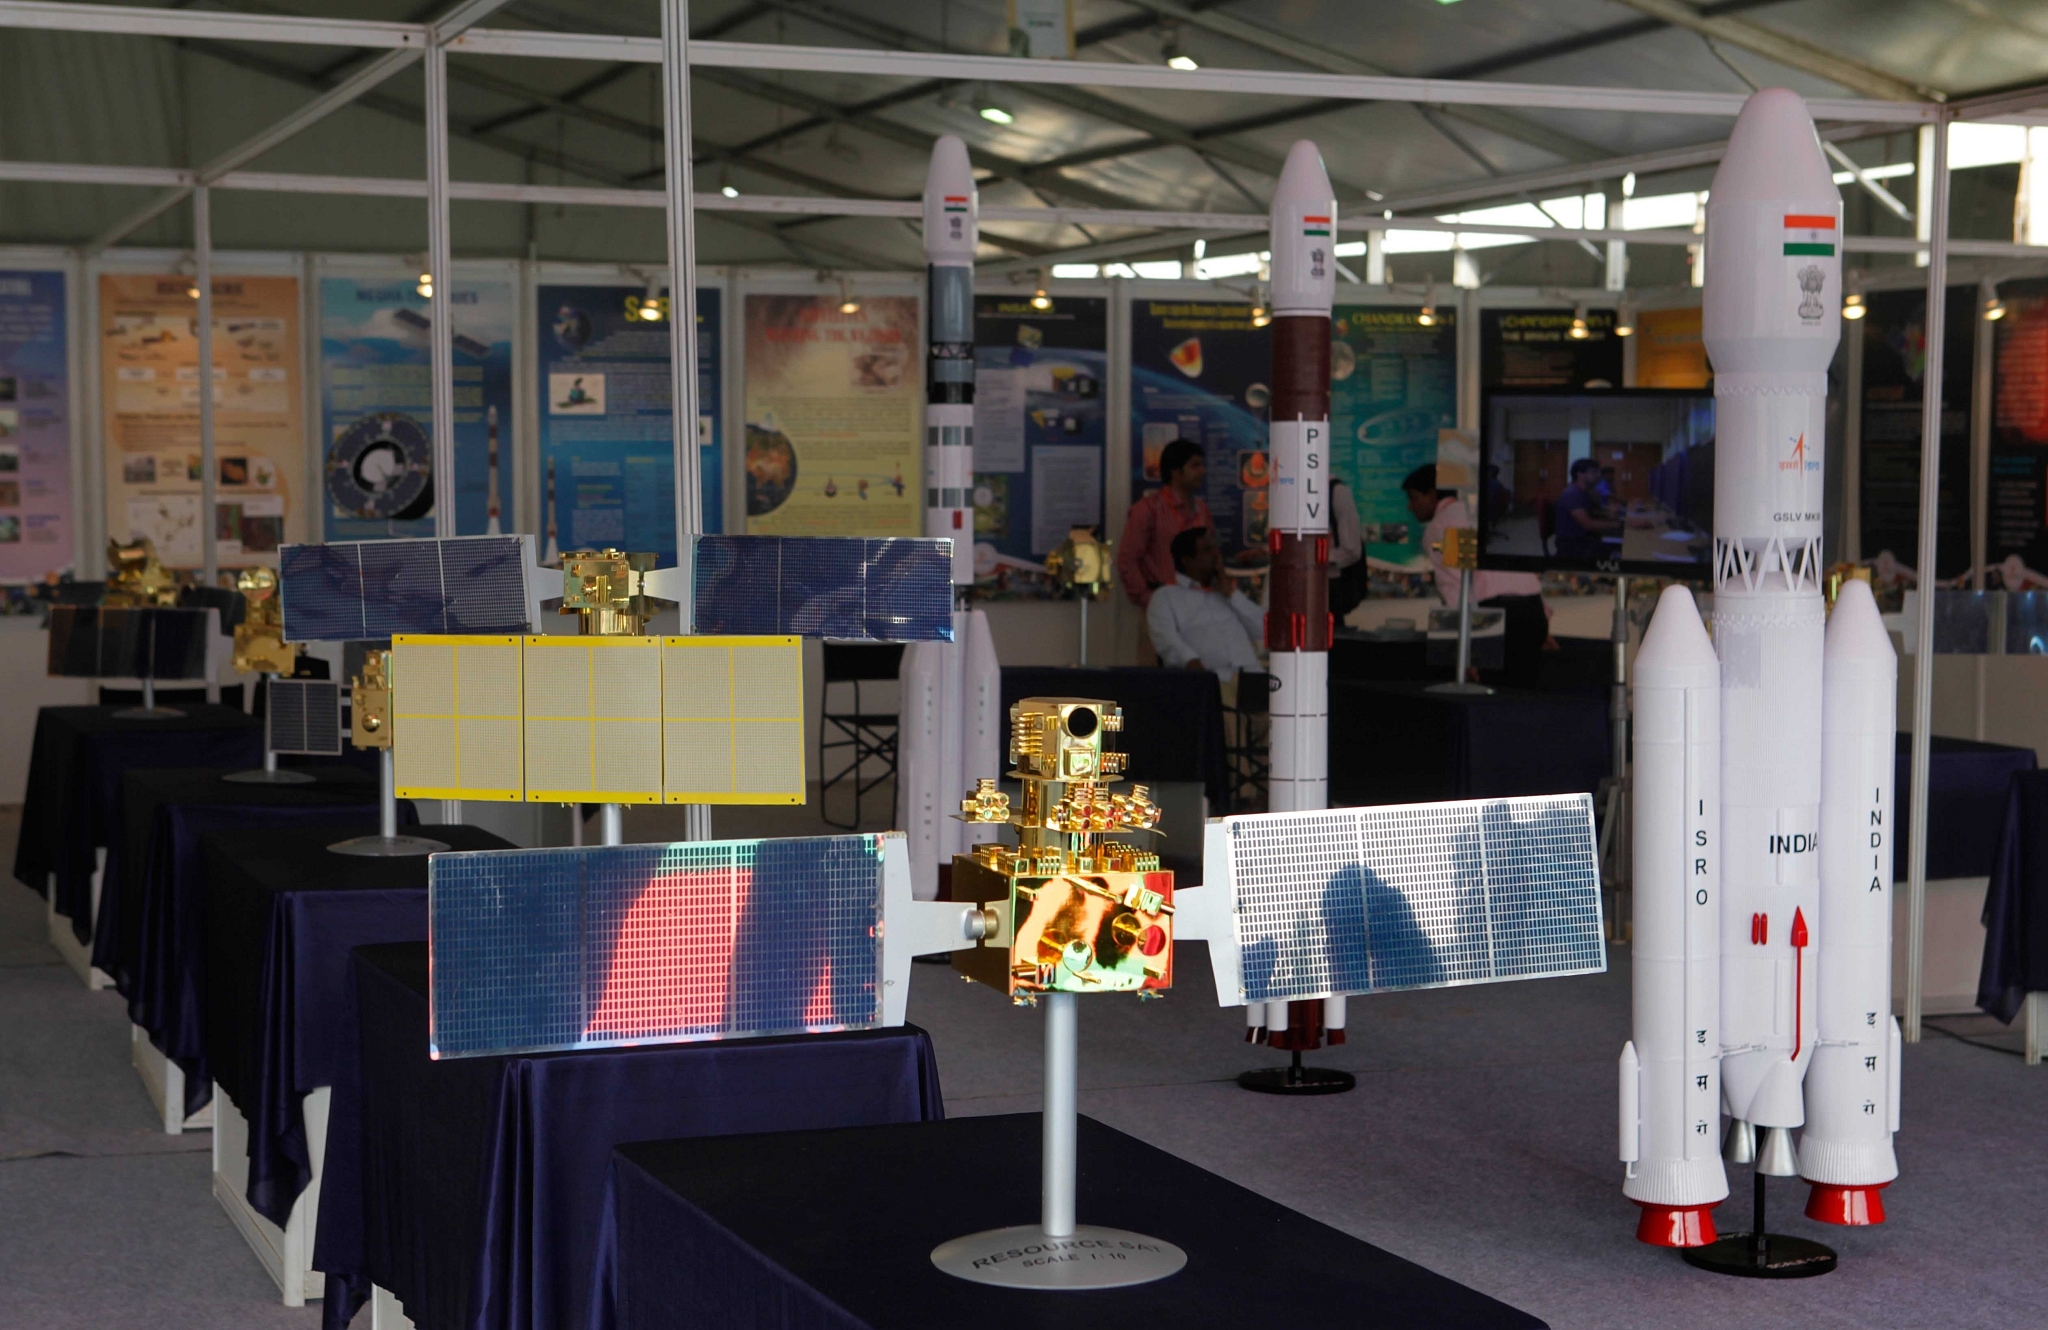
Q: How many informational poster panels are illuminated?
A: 11